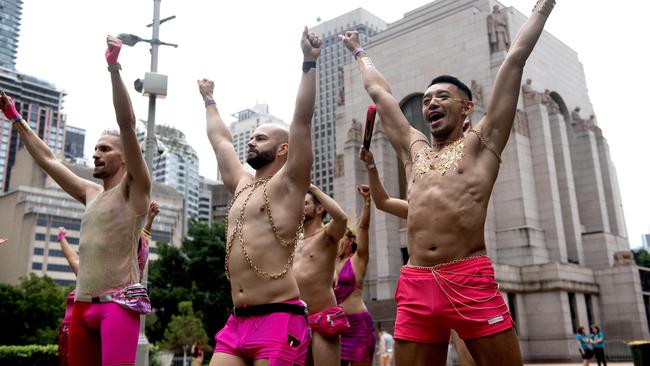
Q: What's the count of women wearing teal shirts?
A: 2